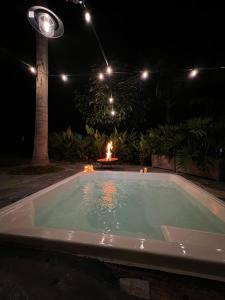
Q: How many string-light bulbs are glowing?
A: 9